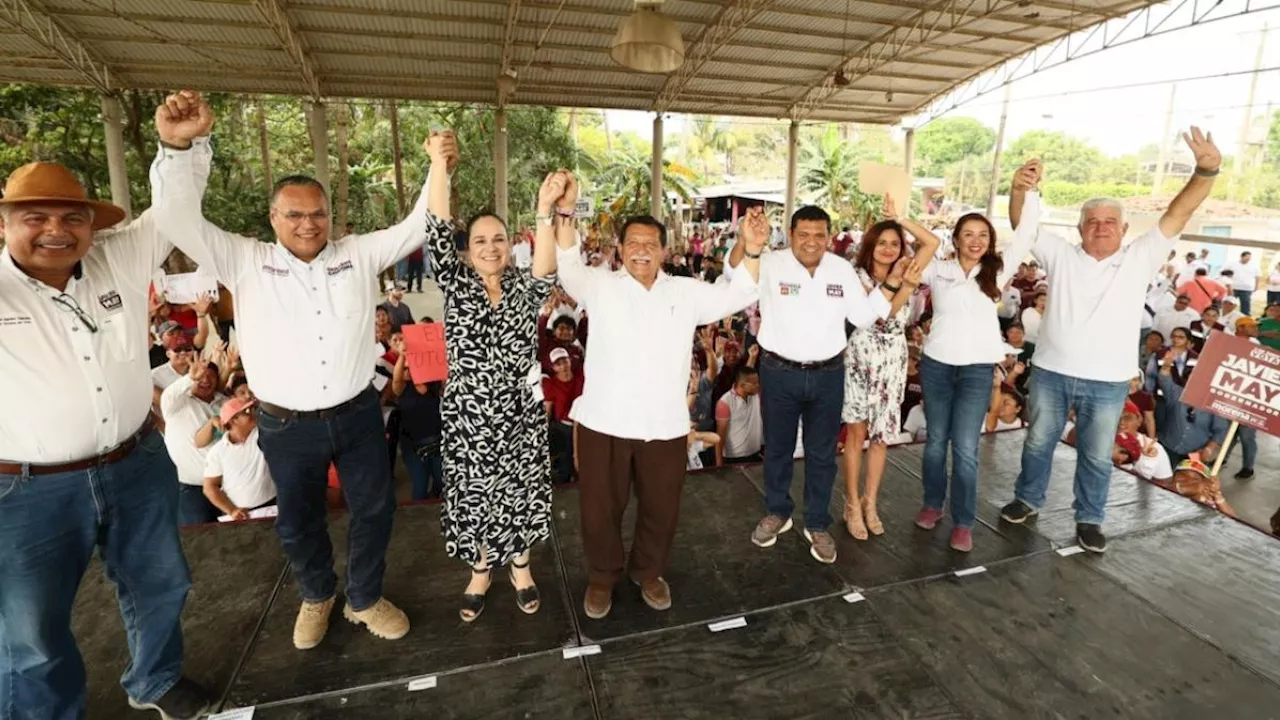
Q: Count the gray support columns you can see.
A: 6